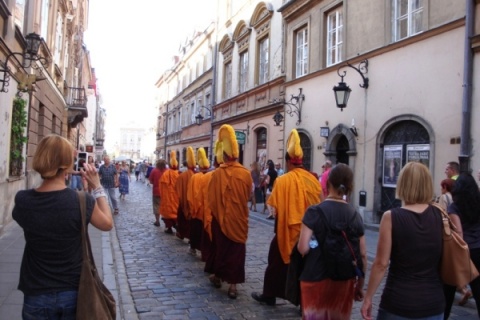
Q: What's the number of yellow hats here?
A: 6